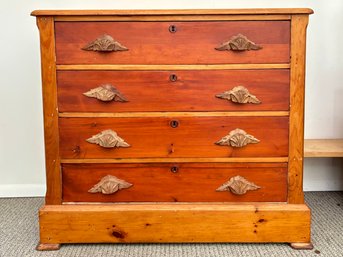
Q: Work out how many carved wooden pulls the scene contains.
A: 8